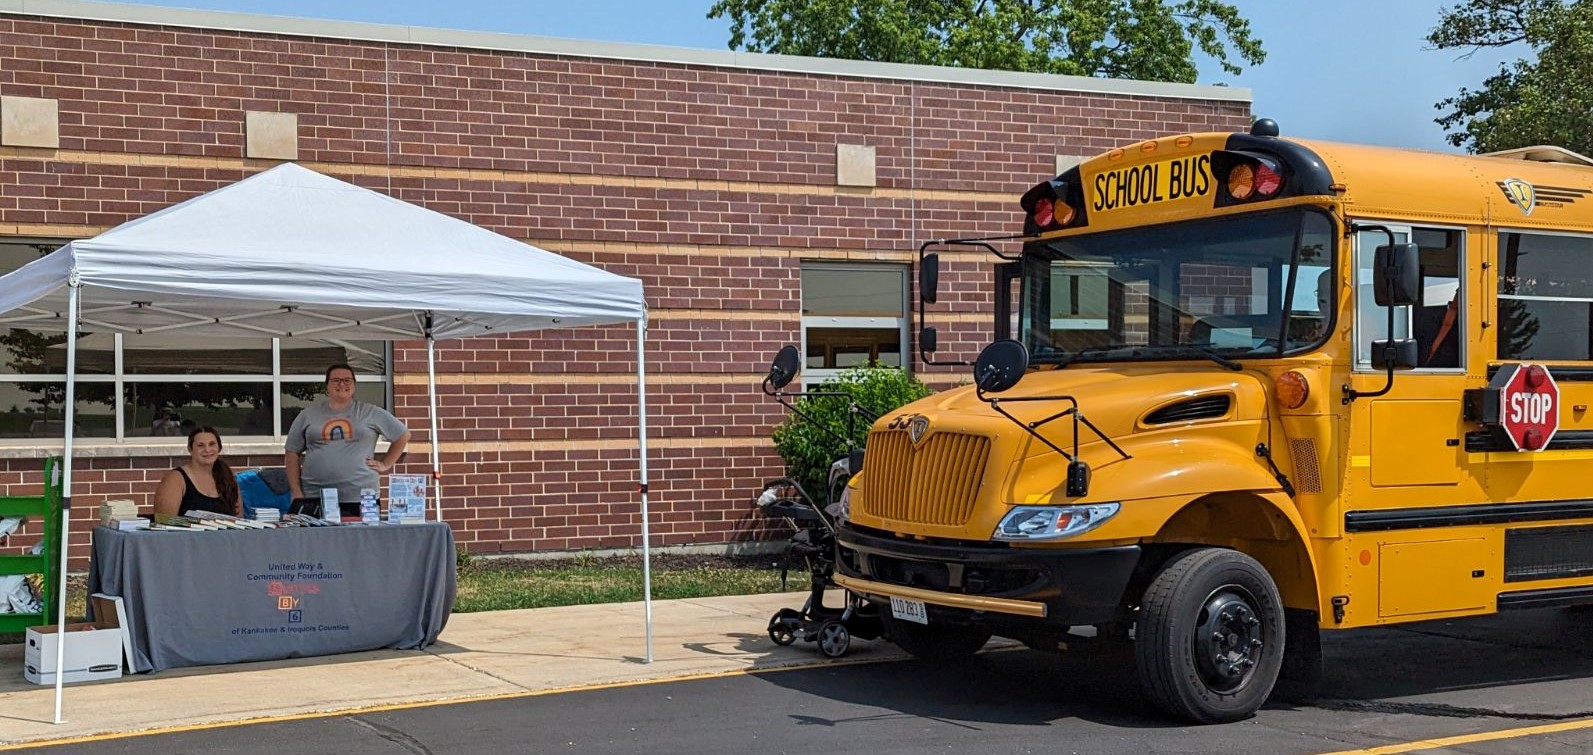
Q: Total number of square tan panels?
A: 4